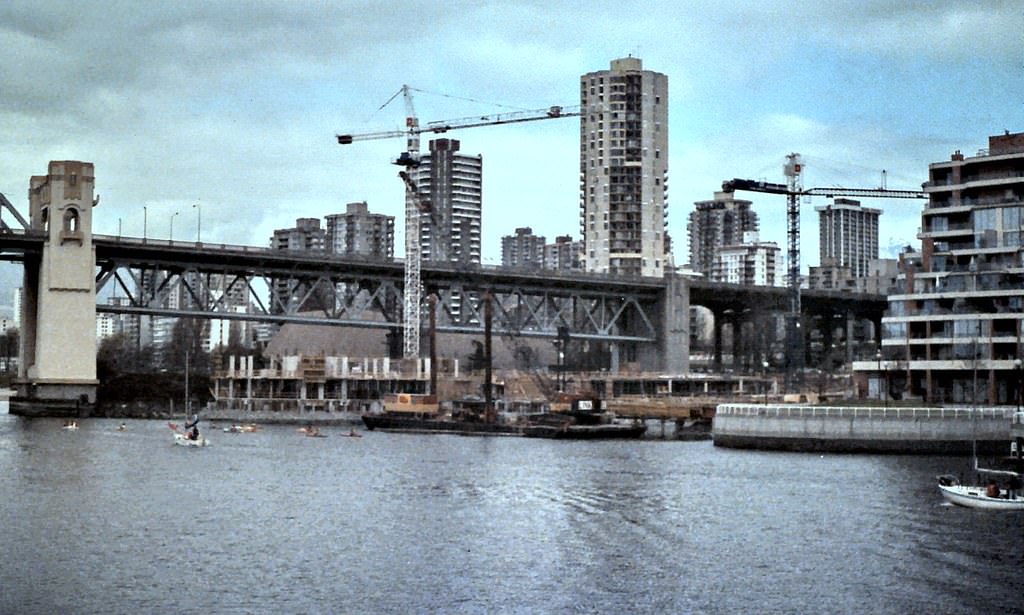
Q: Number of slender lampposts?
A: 4